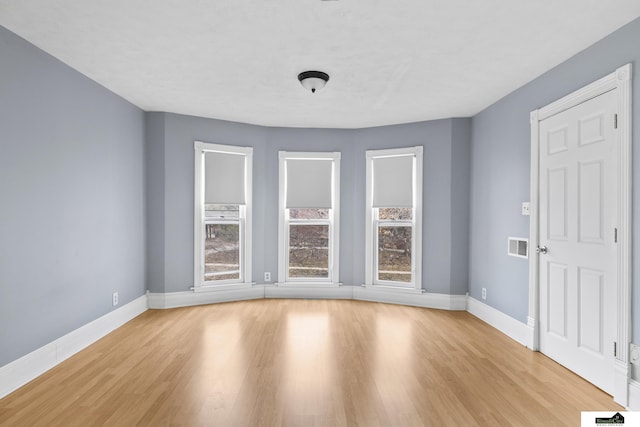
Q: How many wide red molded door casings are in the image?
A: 0